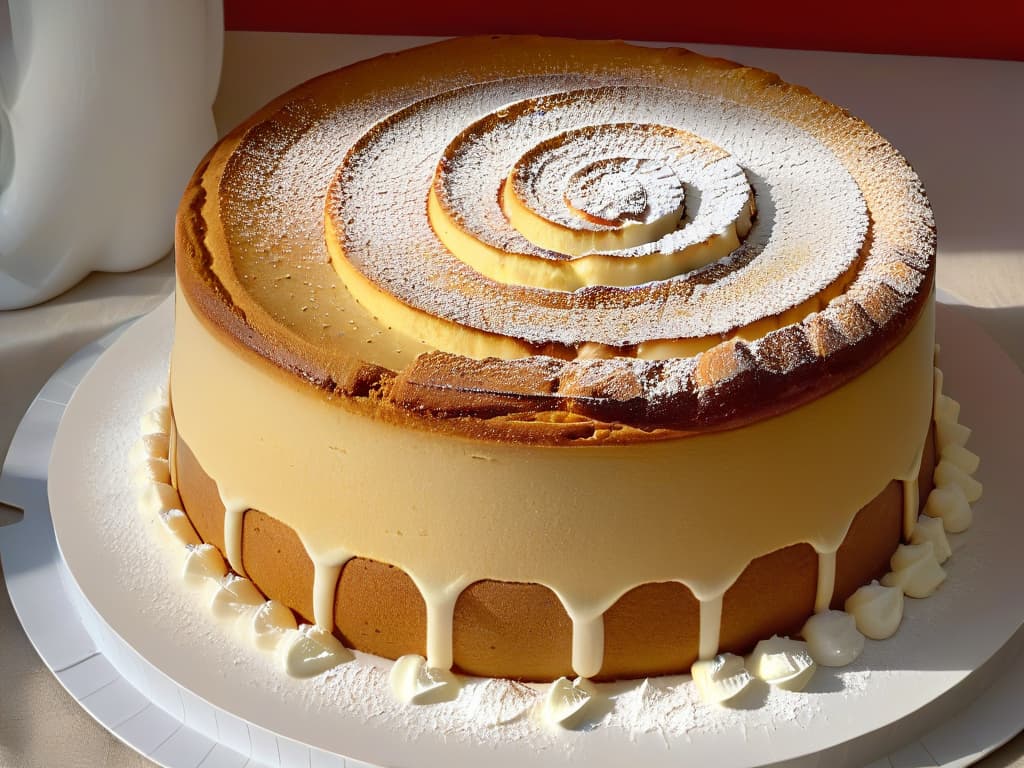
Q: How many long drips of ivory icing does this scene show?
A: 7